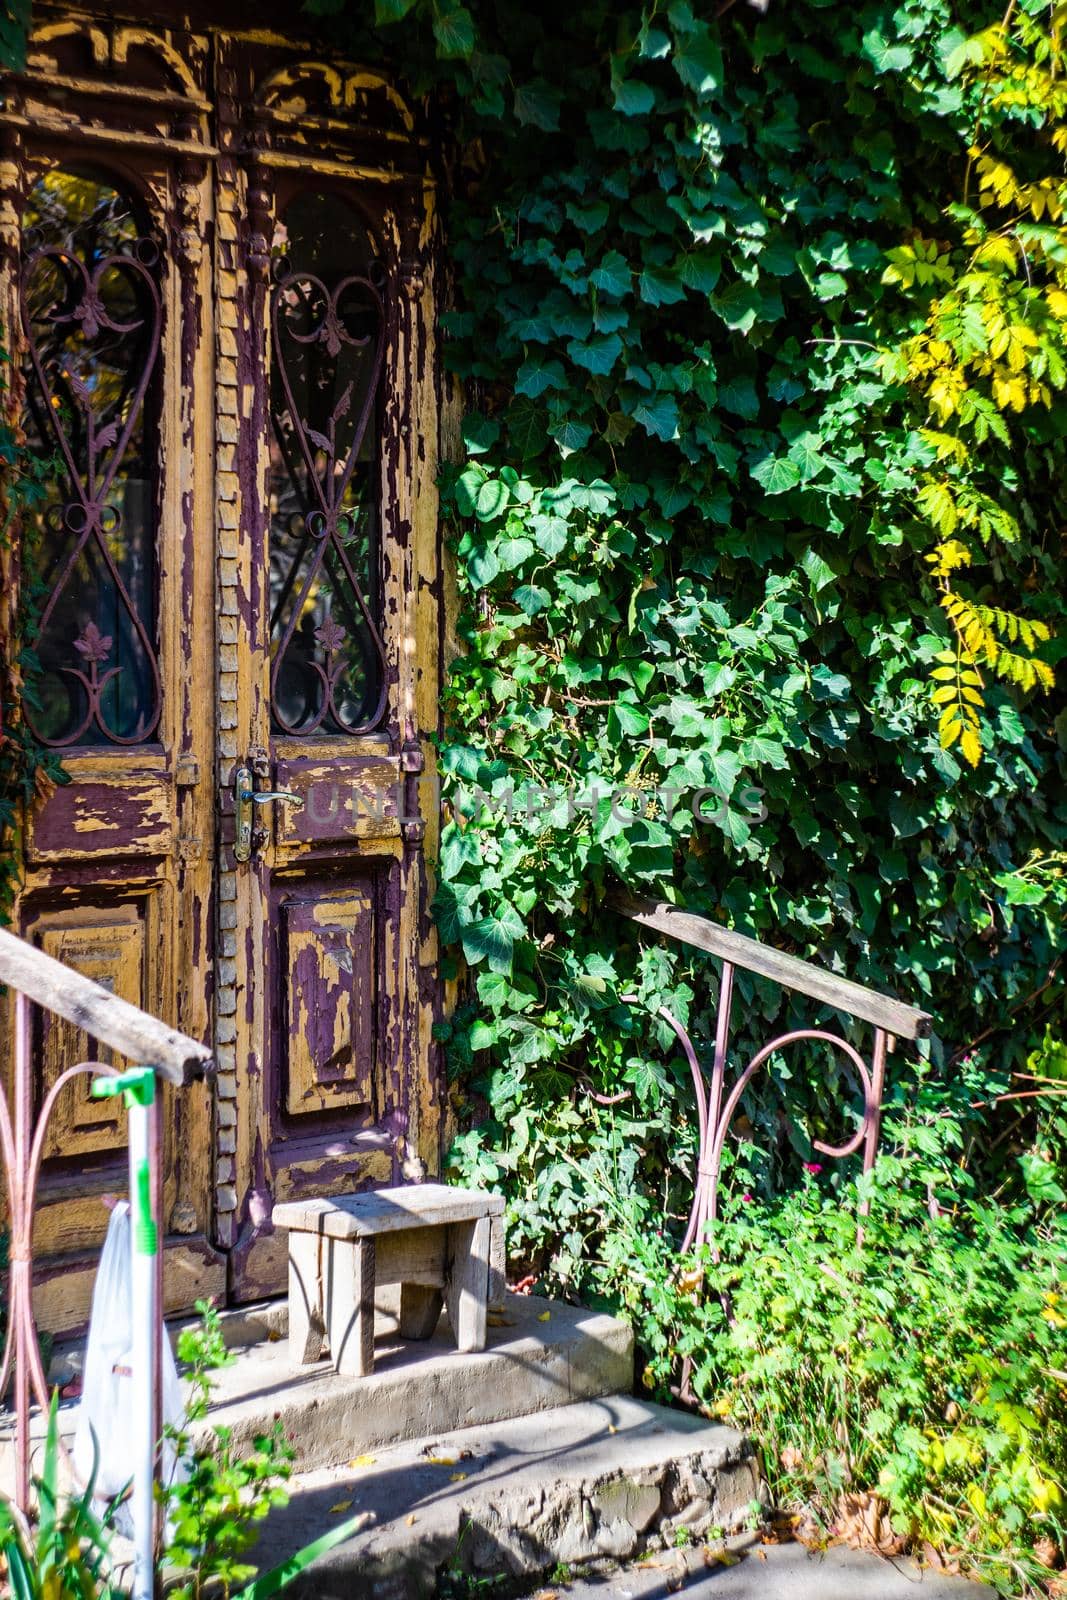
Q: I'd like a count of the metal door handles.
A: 1